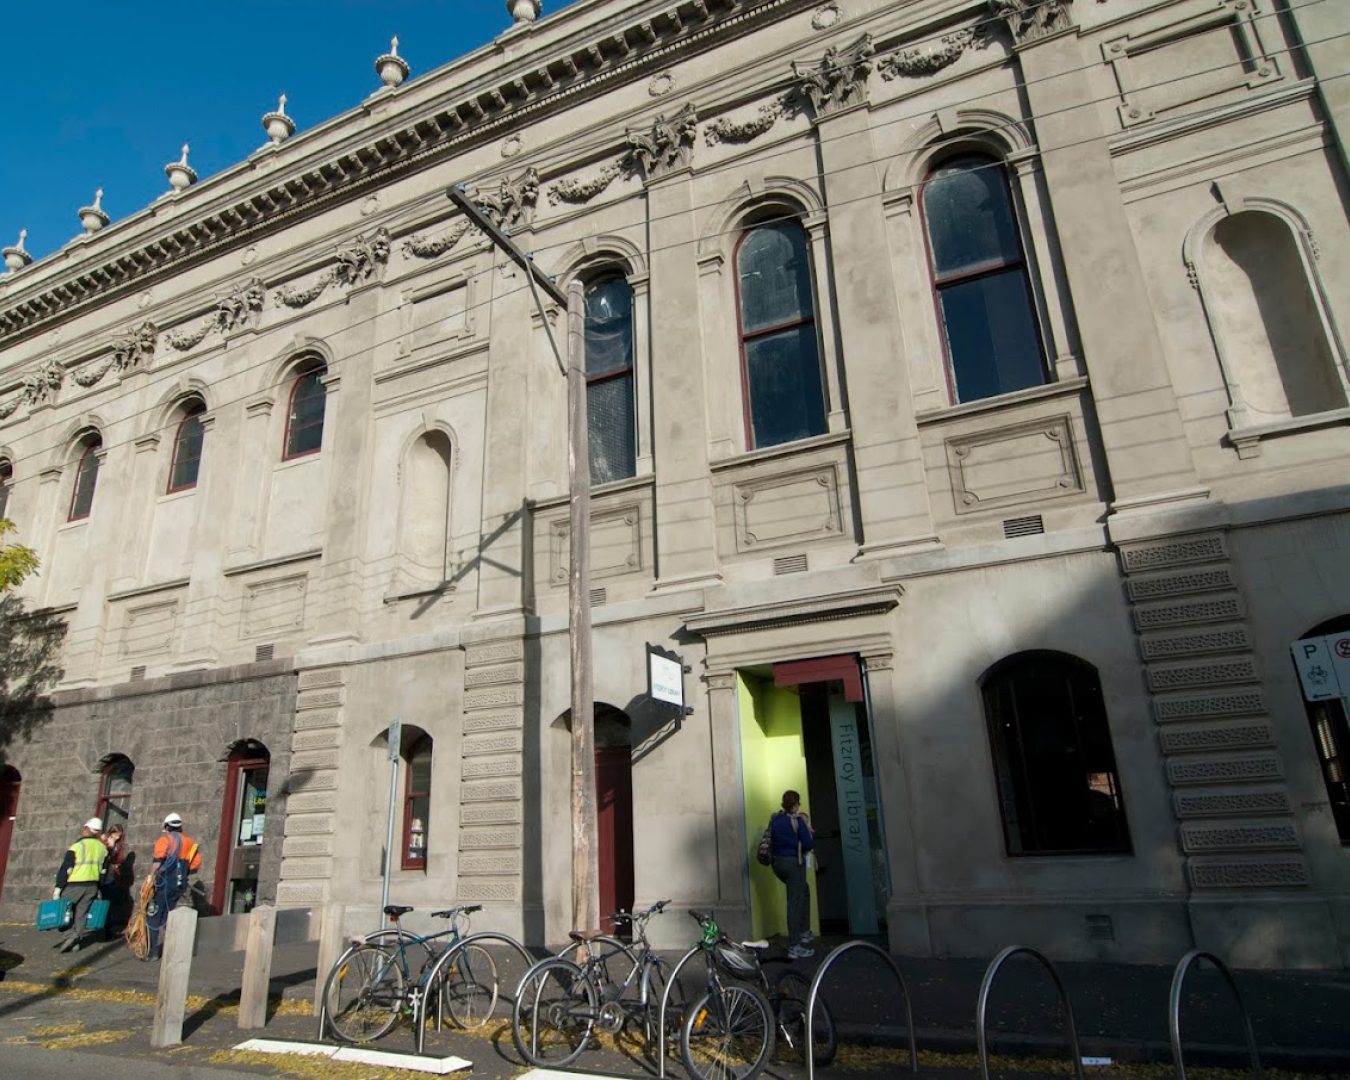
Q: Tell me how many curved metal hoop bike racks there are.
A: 7